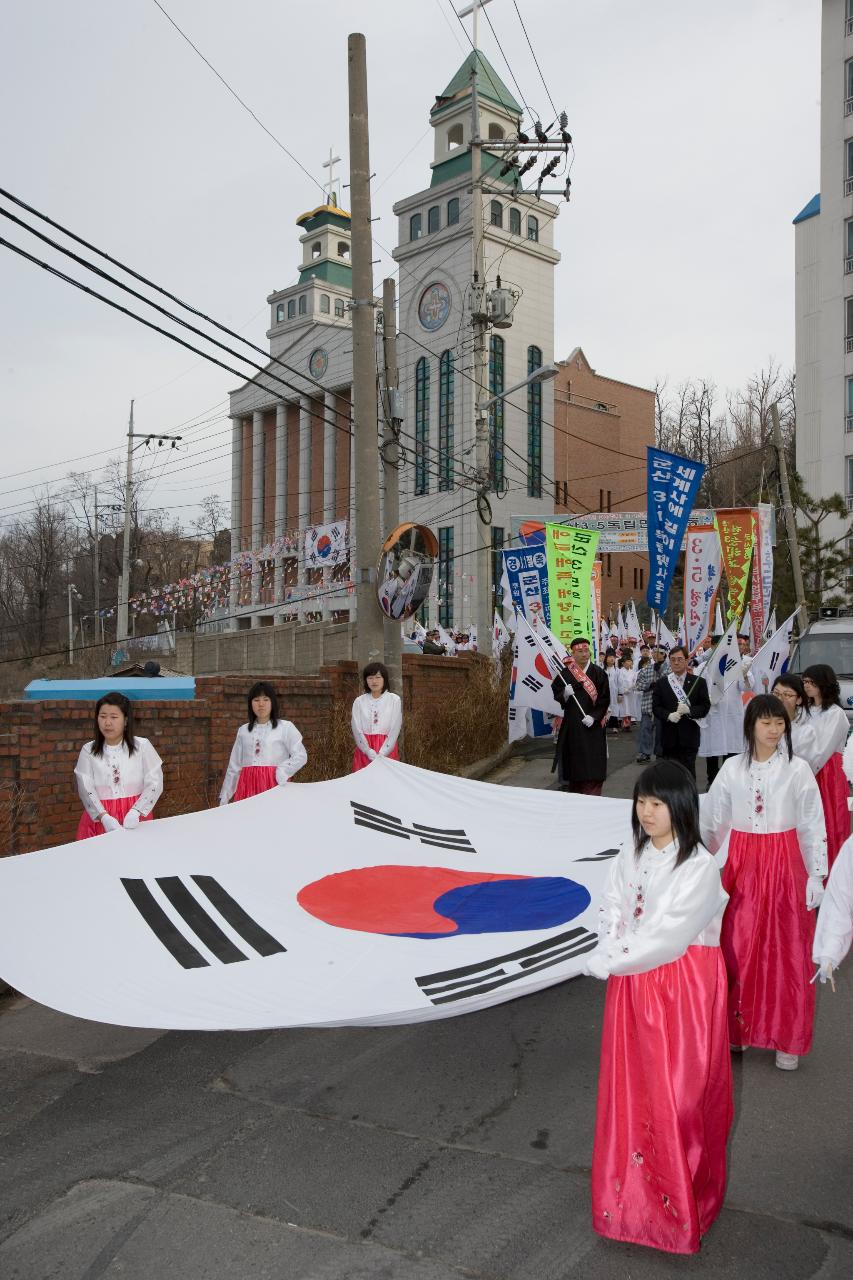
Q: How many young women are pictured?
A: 7